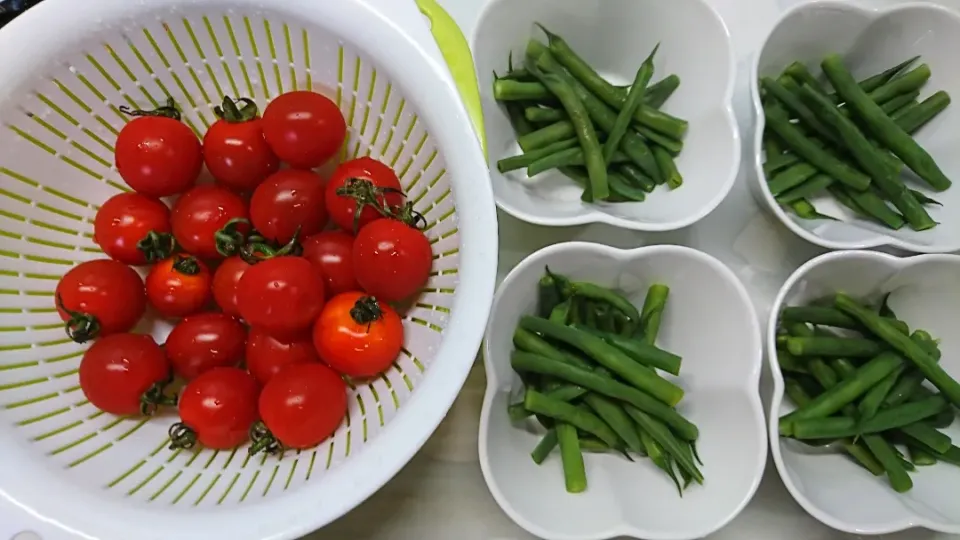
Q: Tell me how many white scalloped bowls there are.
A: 4